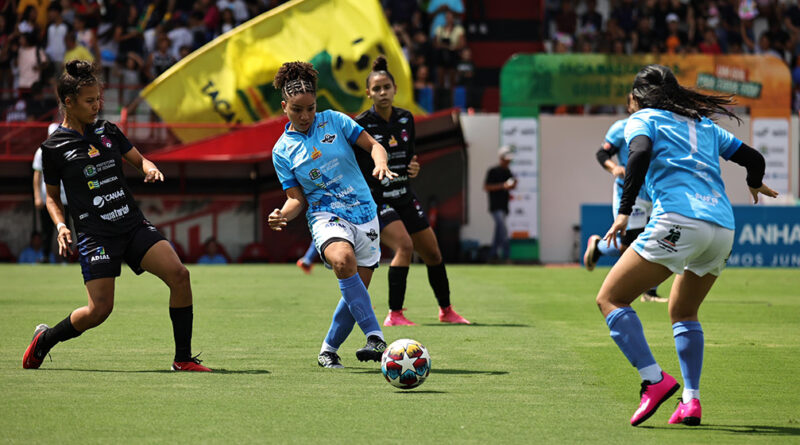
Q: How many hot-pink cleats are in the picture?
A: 4